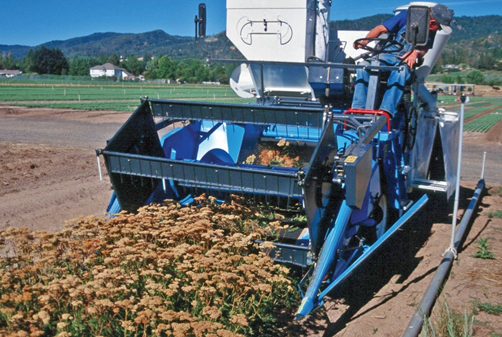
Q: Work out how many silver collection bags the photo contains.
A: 2